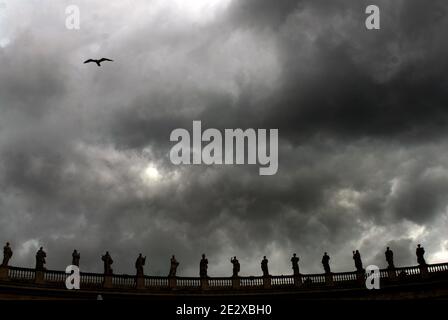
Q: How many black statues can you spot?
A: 14